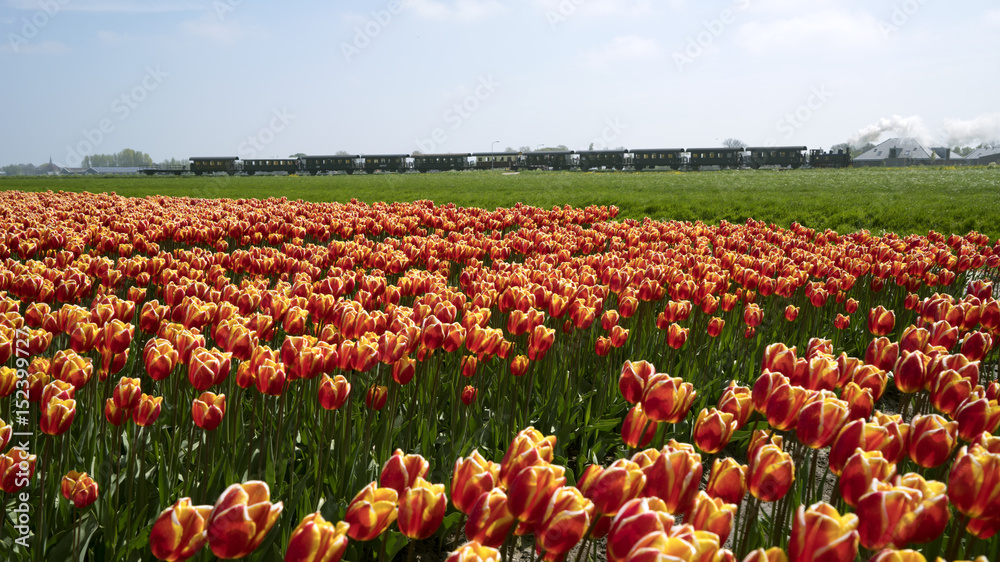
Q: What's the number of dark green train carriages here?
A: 10